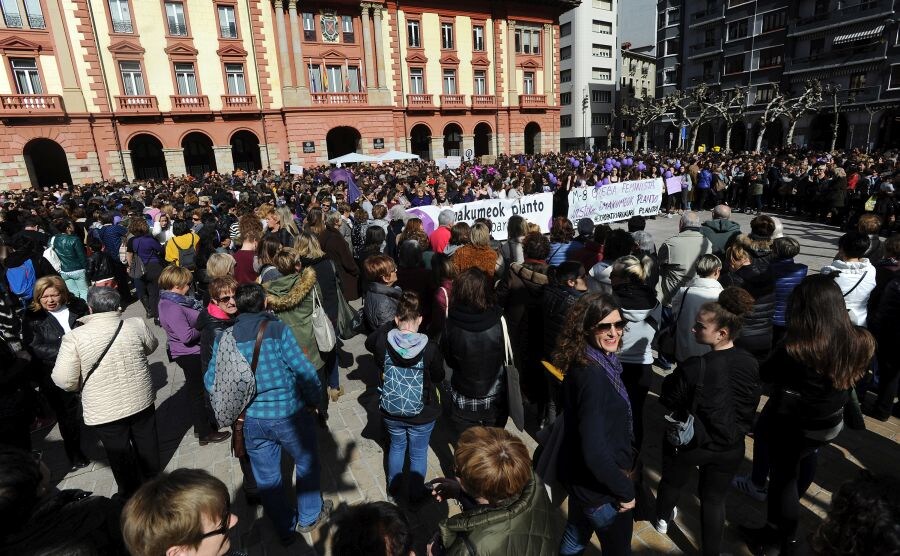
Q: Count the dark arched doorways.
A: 9